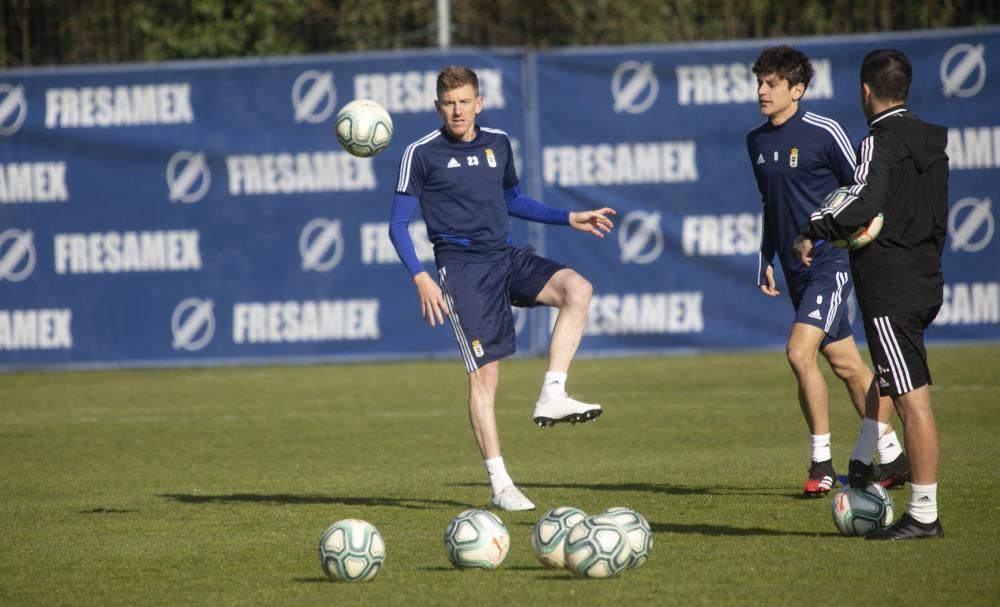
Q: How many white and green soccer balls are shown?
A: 8